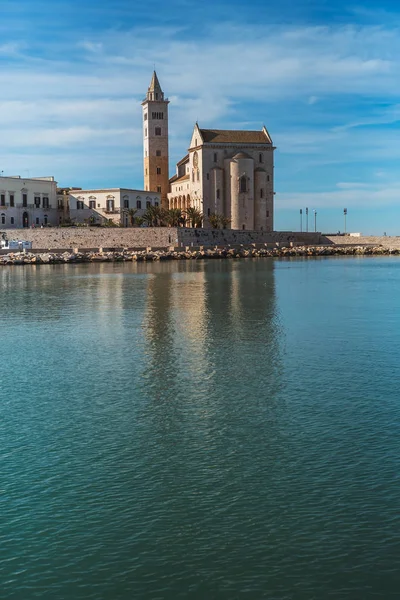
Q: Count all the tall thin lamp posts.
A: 4